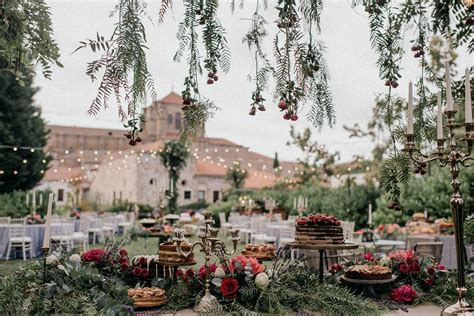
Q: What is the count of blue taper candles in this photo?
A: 0